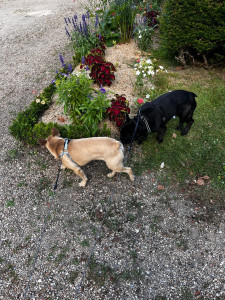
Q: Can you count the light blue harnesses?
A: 1